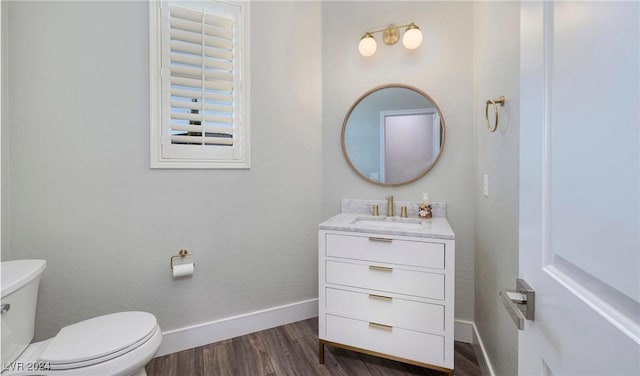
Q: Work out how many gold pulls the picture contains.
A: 4